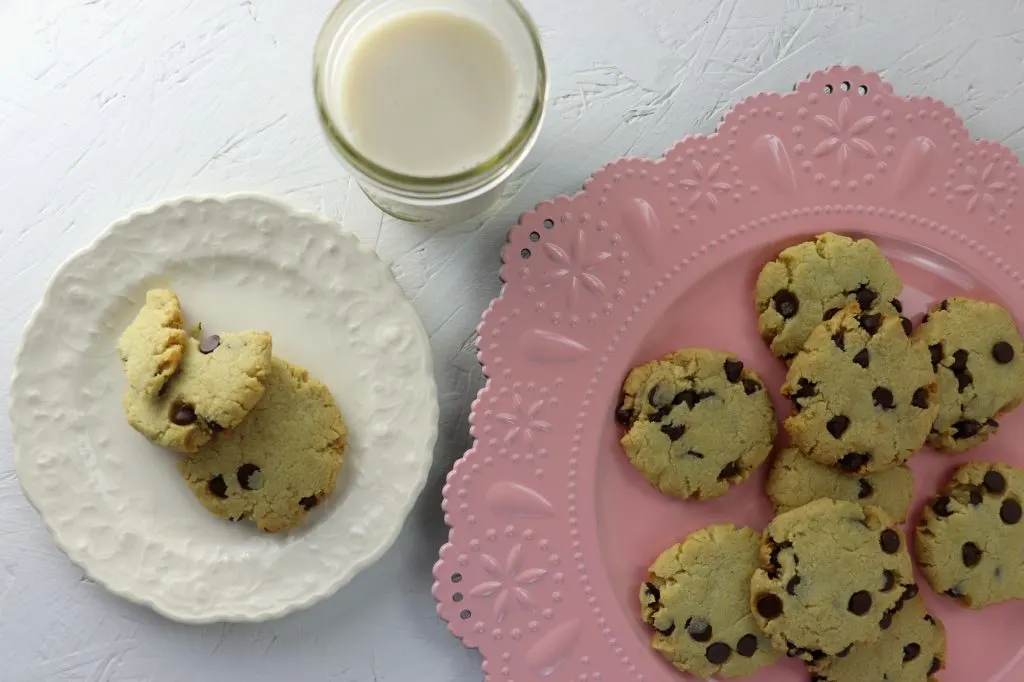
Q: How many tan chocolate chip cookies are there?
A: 11